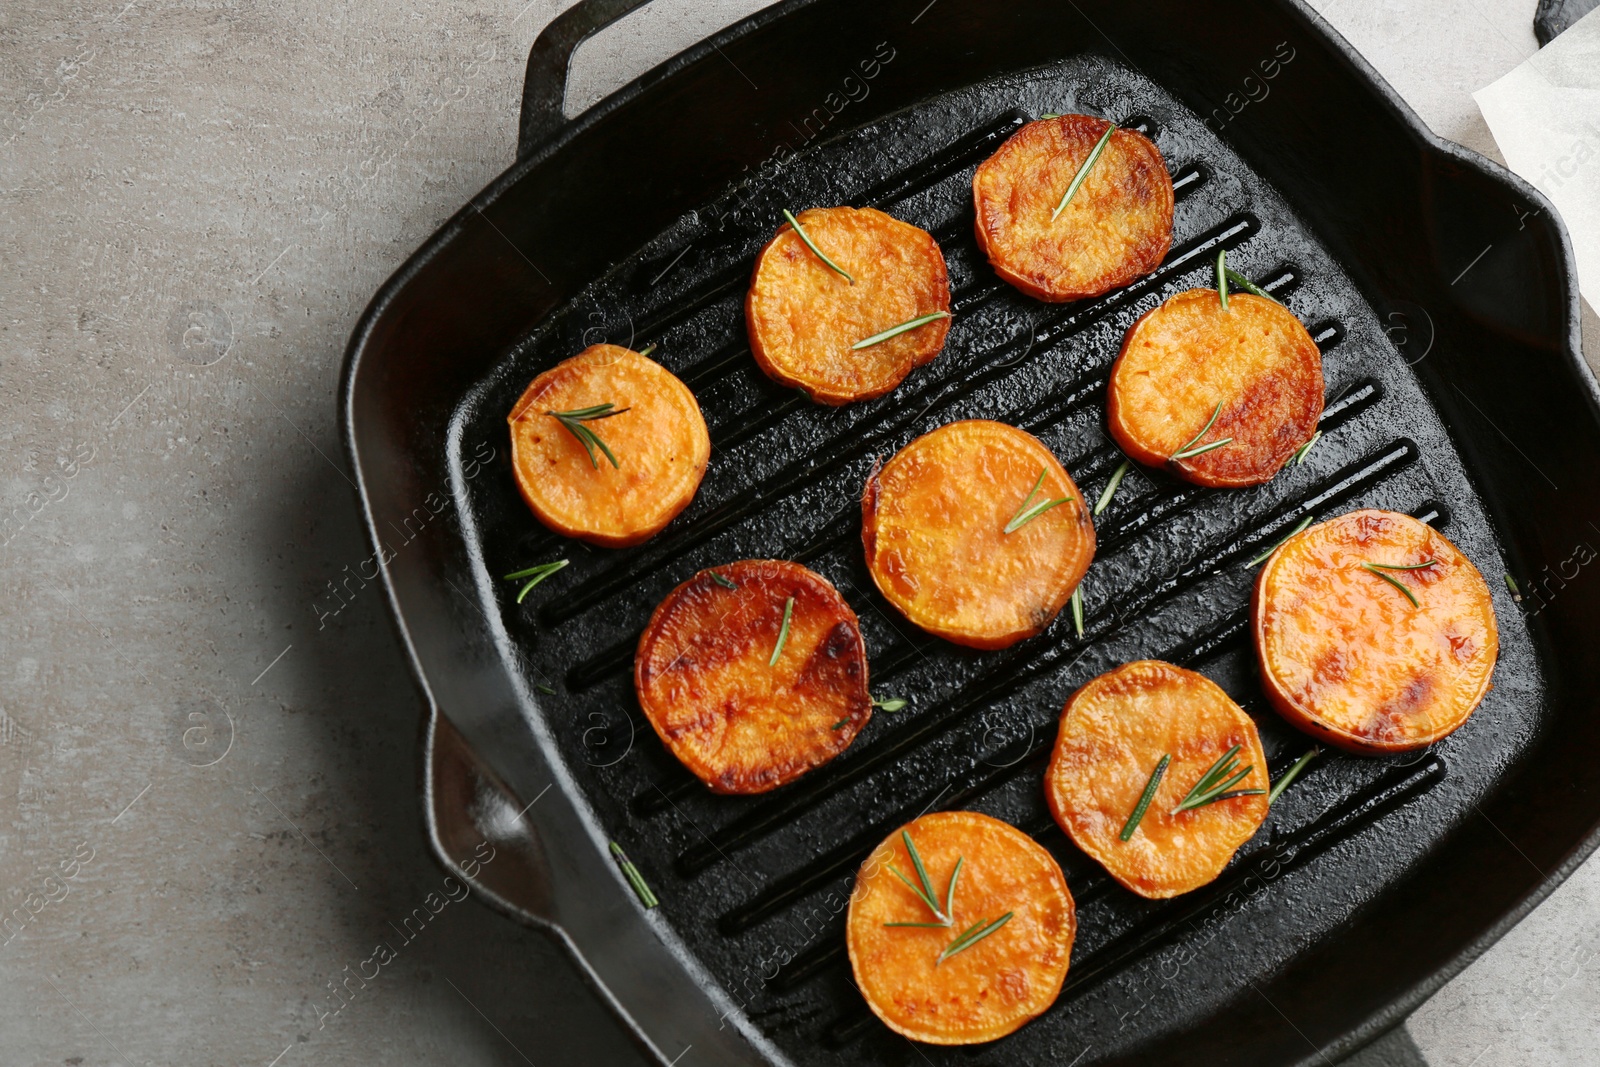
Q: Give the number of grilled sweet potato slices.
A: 9